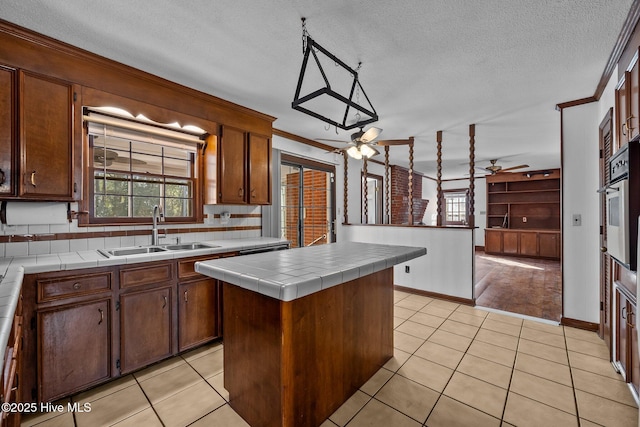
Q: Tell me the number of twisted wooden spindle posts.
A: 6